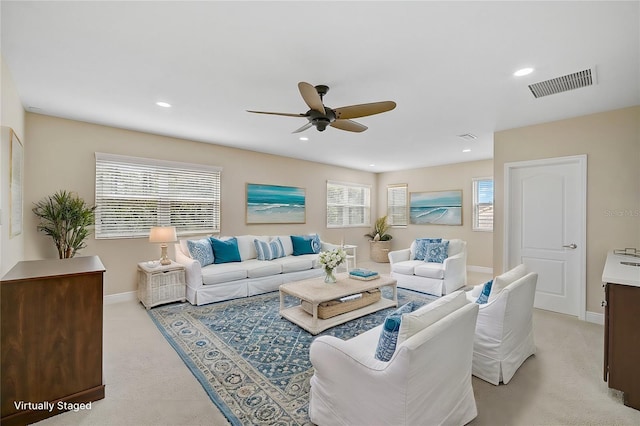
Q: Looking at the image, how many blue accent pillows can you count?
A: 9